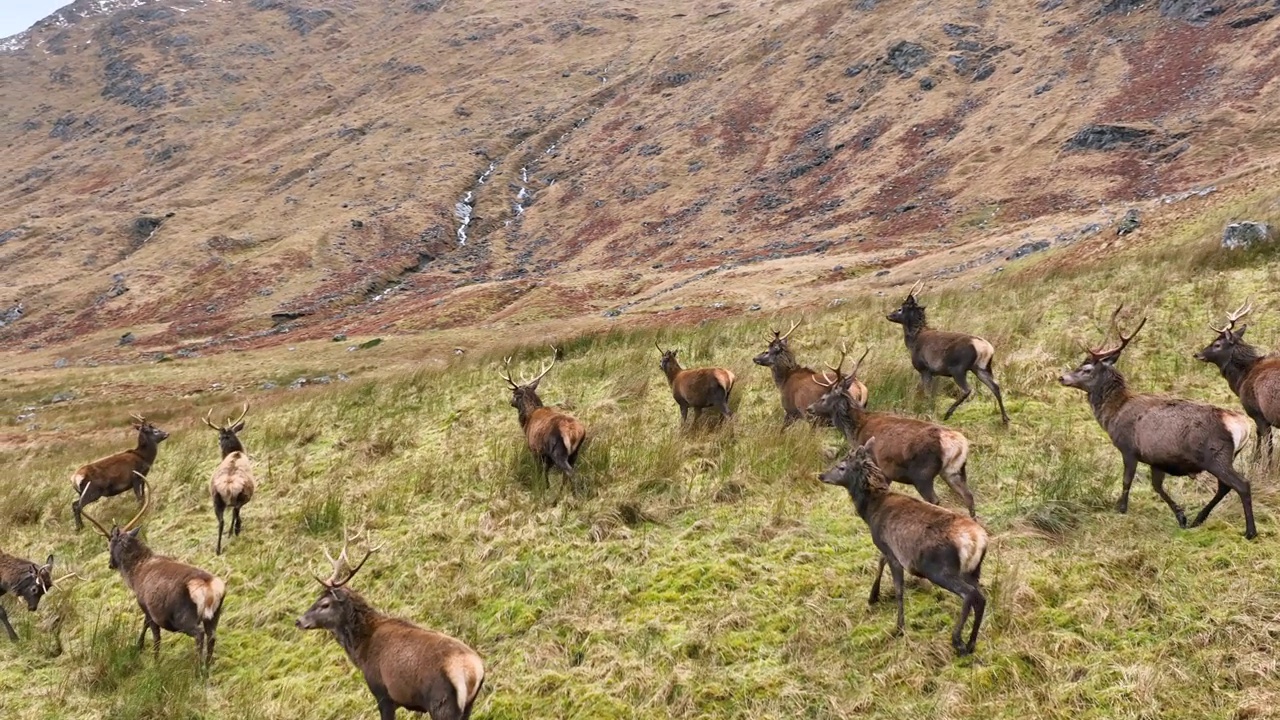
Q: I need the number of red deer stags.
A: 13